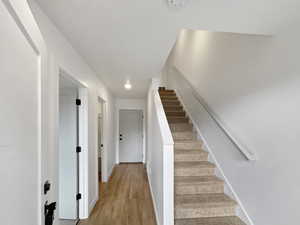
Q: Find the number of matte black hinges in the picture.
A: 3